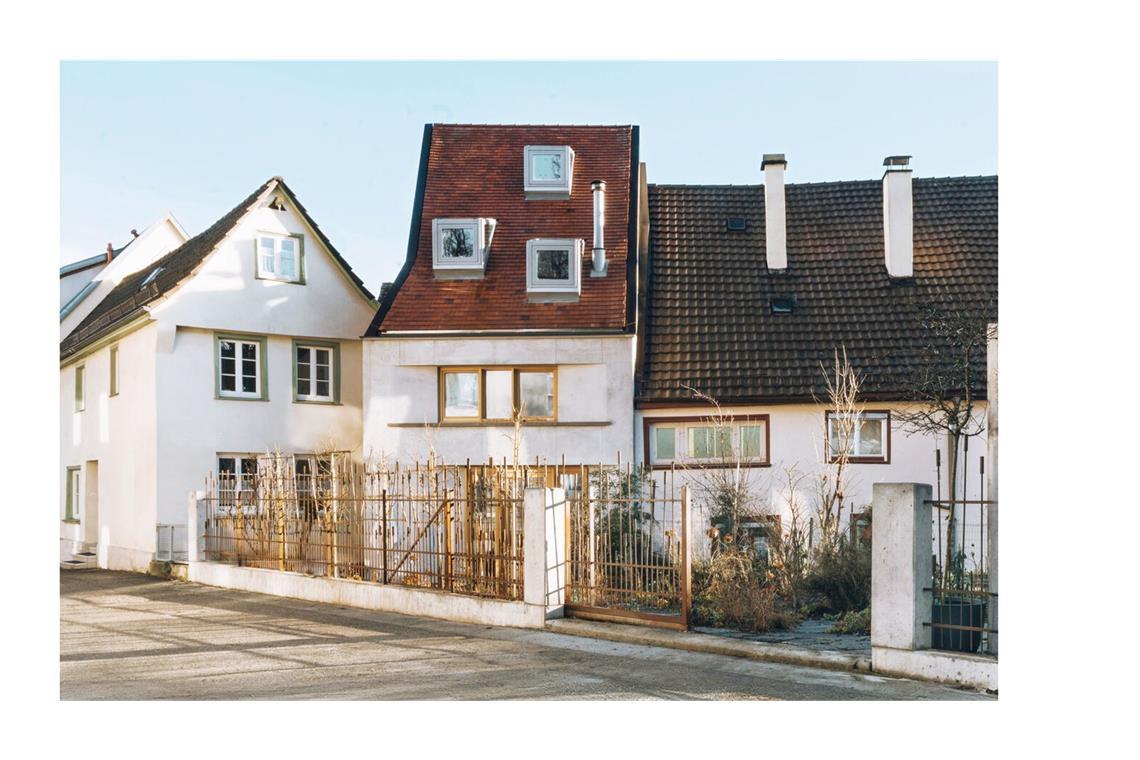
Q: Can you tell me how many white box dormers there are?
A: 3